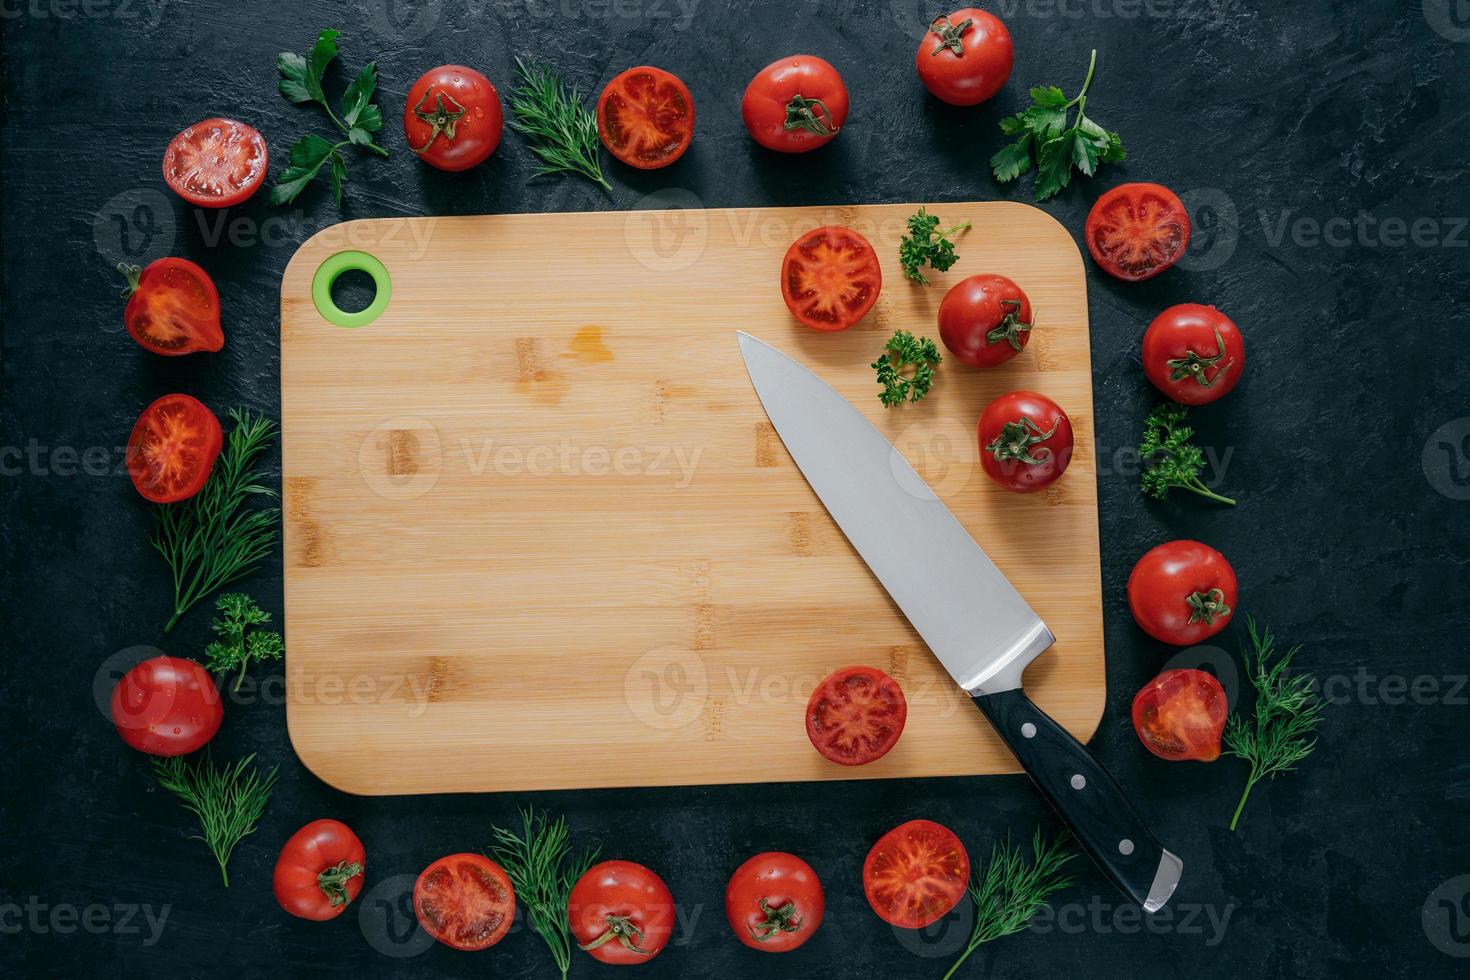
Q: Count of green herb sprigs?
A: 12